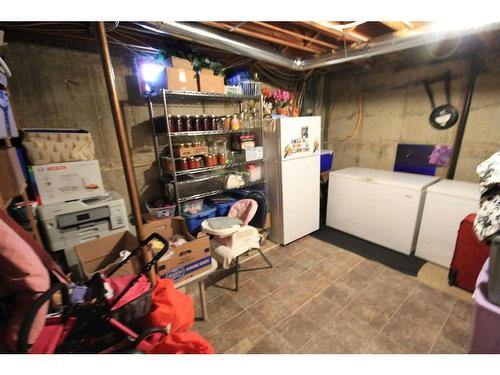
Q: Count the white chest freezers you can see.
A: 2